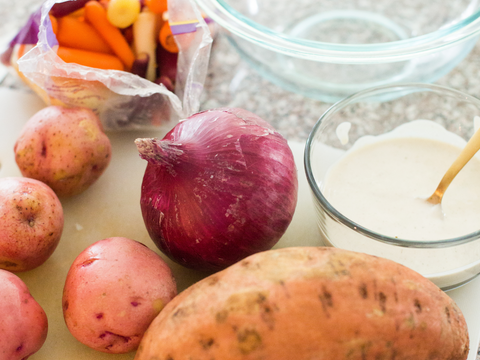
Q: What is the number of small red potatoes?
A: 4